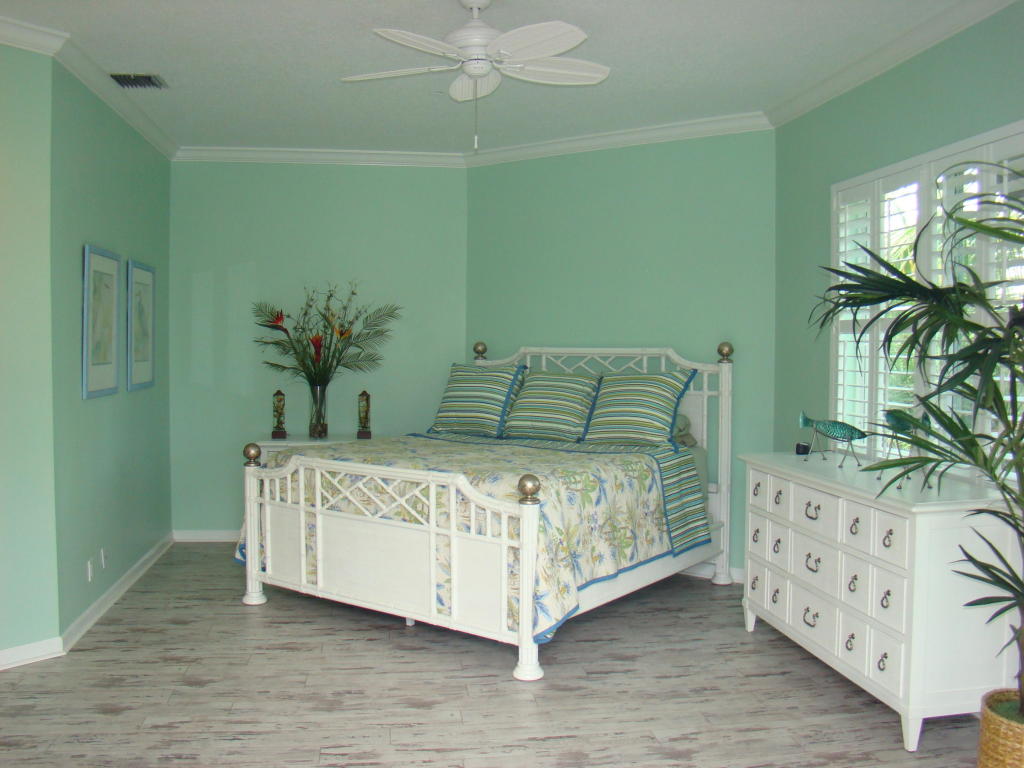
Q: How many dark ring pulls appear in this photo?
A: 12